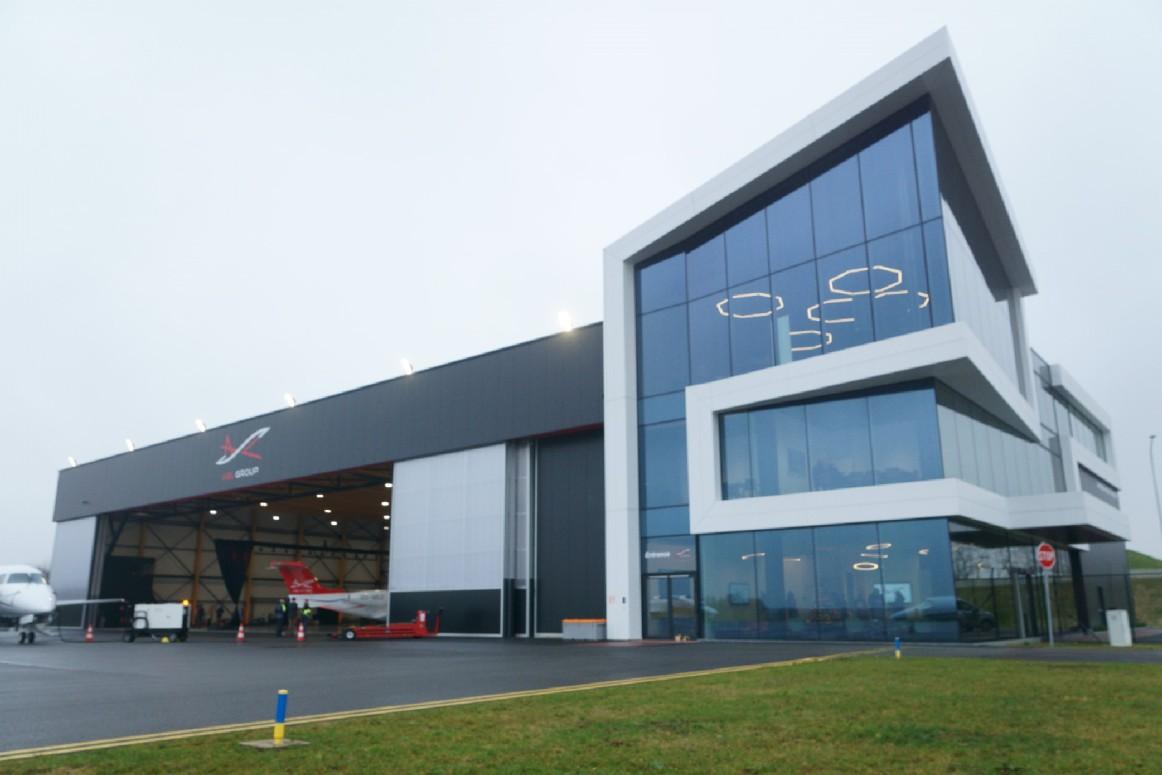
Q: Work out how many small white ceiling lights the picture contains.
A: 10